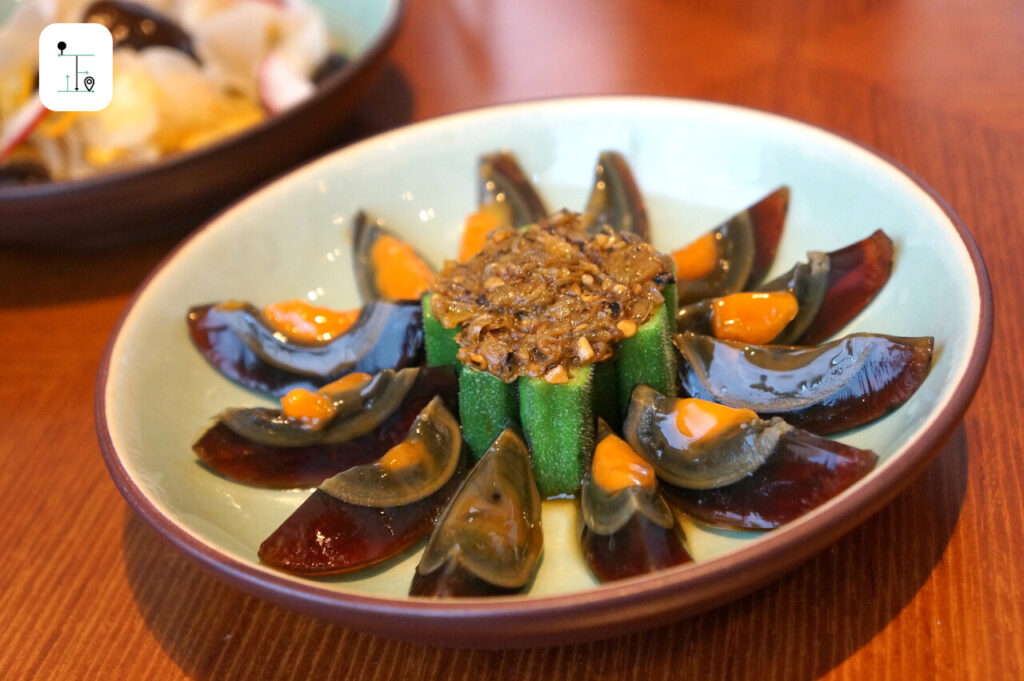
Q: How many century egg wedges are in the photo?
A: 12